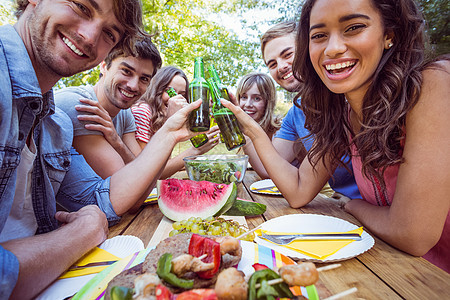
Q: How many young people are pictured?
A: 6